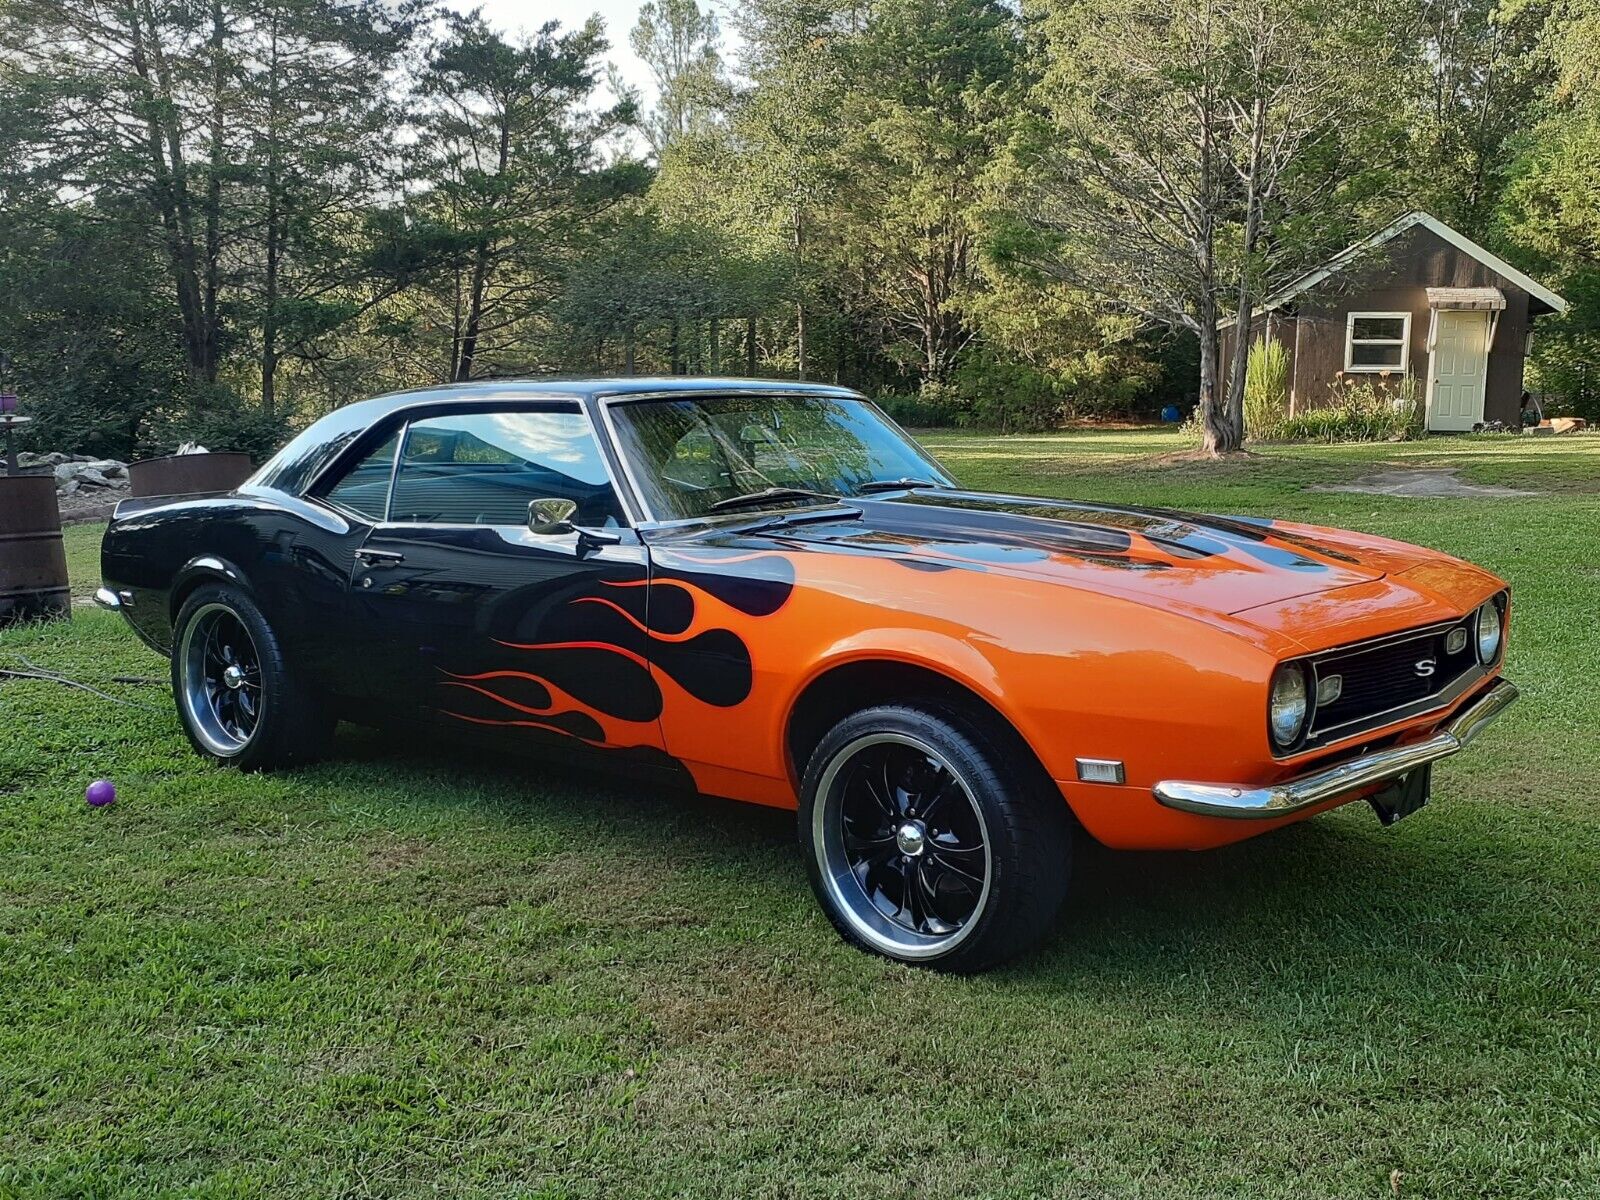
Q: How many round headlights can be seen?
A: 2